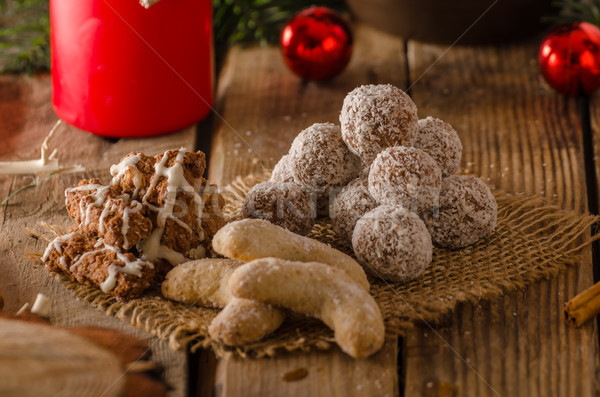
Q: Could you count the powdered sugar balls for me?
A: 9